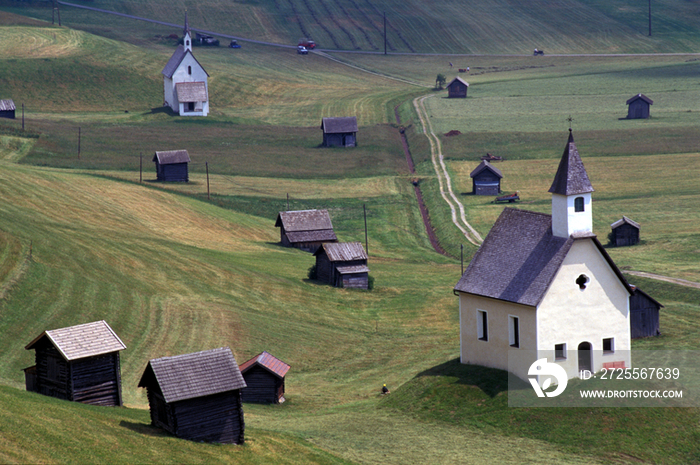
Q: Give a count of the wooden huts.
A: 13